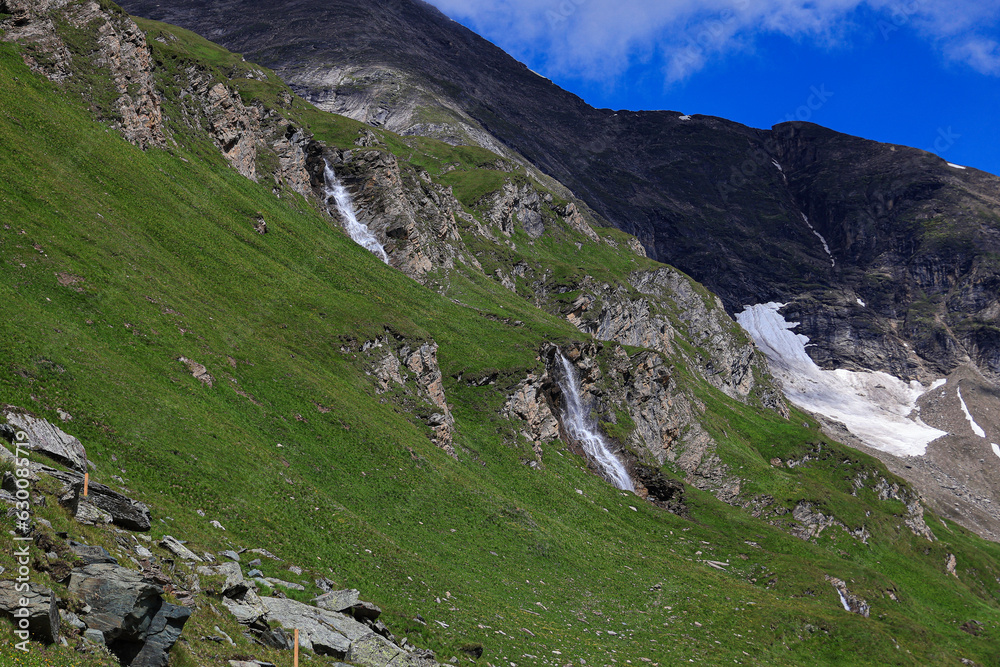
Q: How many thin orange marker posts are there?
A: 2